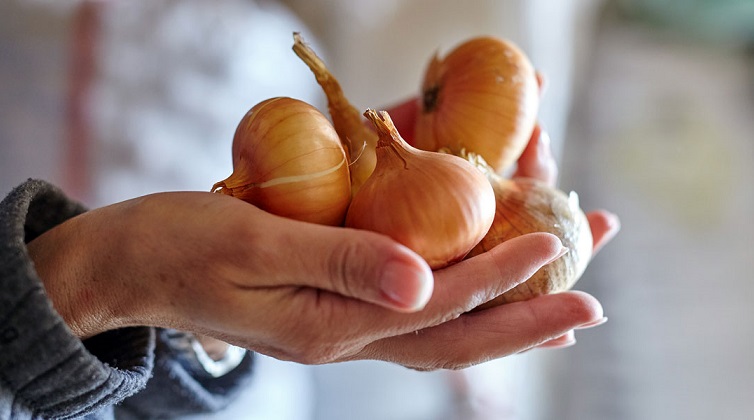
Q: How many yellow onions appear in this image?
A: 5